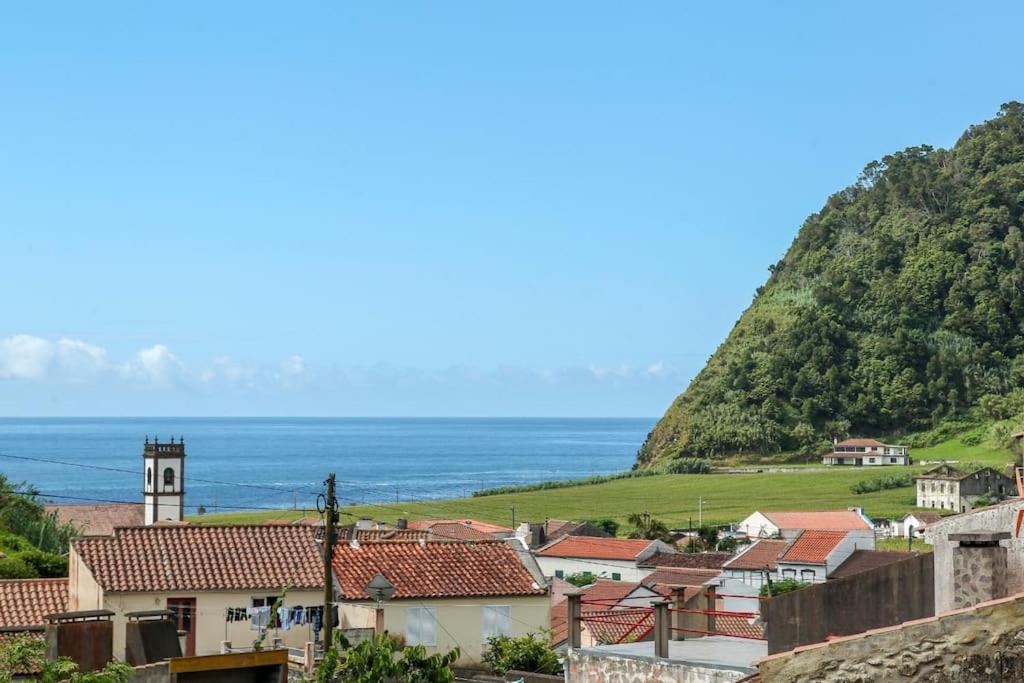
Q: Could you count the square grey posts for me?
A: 4